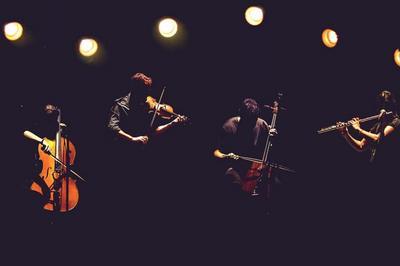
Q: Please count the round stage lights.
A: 6